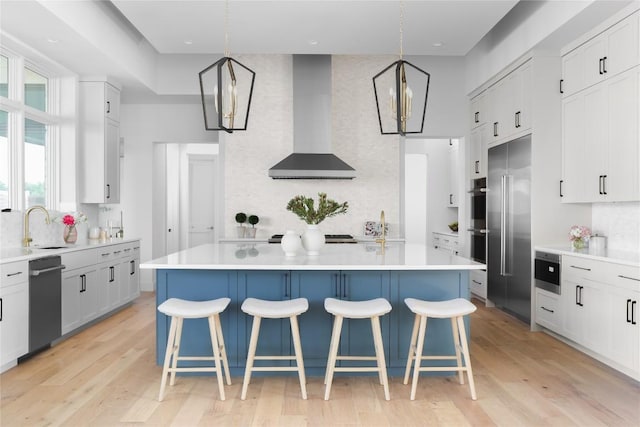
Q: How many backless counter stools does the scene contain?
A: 4